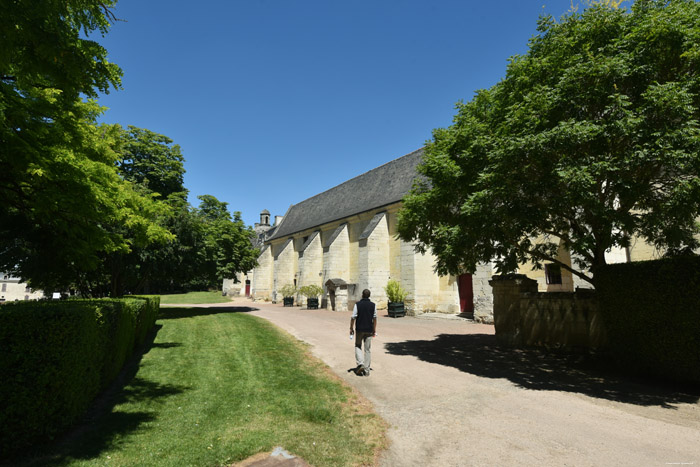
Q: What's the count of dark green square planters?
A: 3